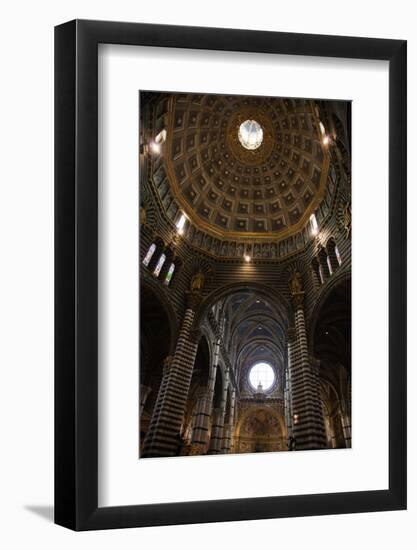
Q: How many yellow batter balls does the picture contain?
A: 0